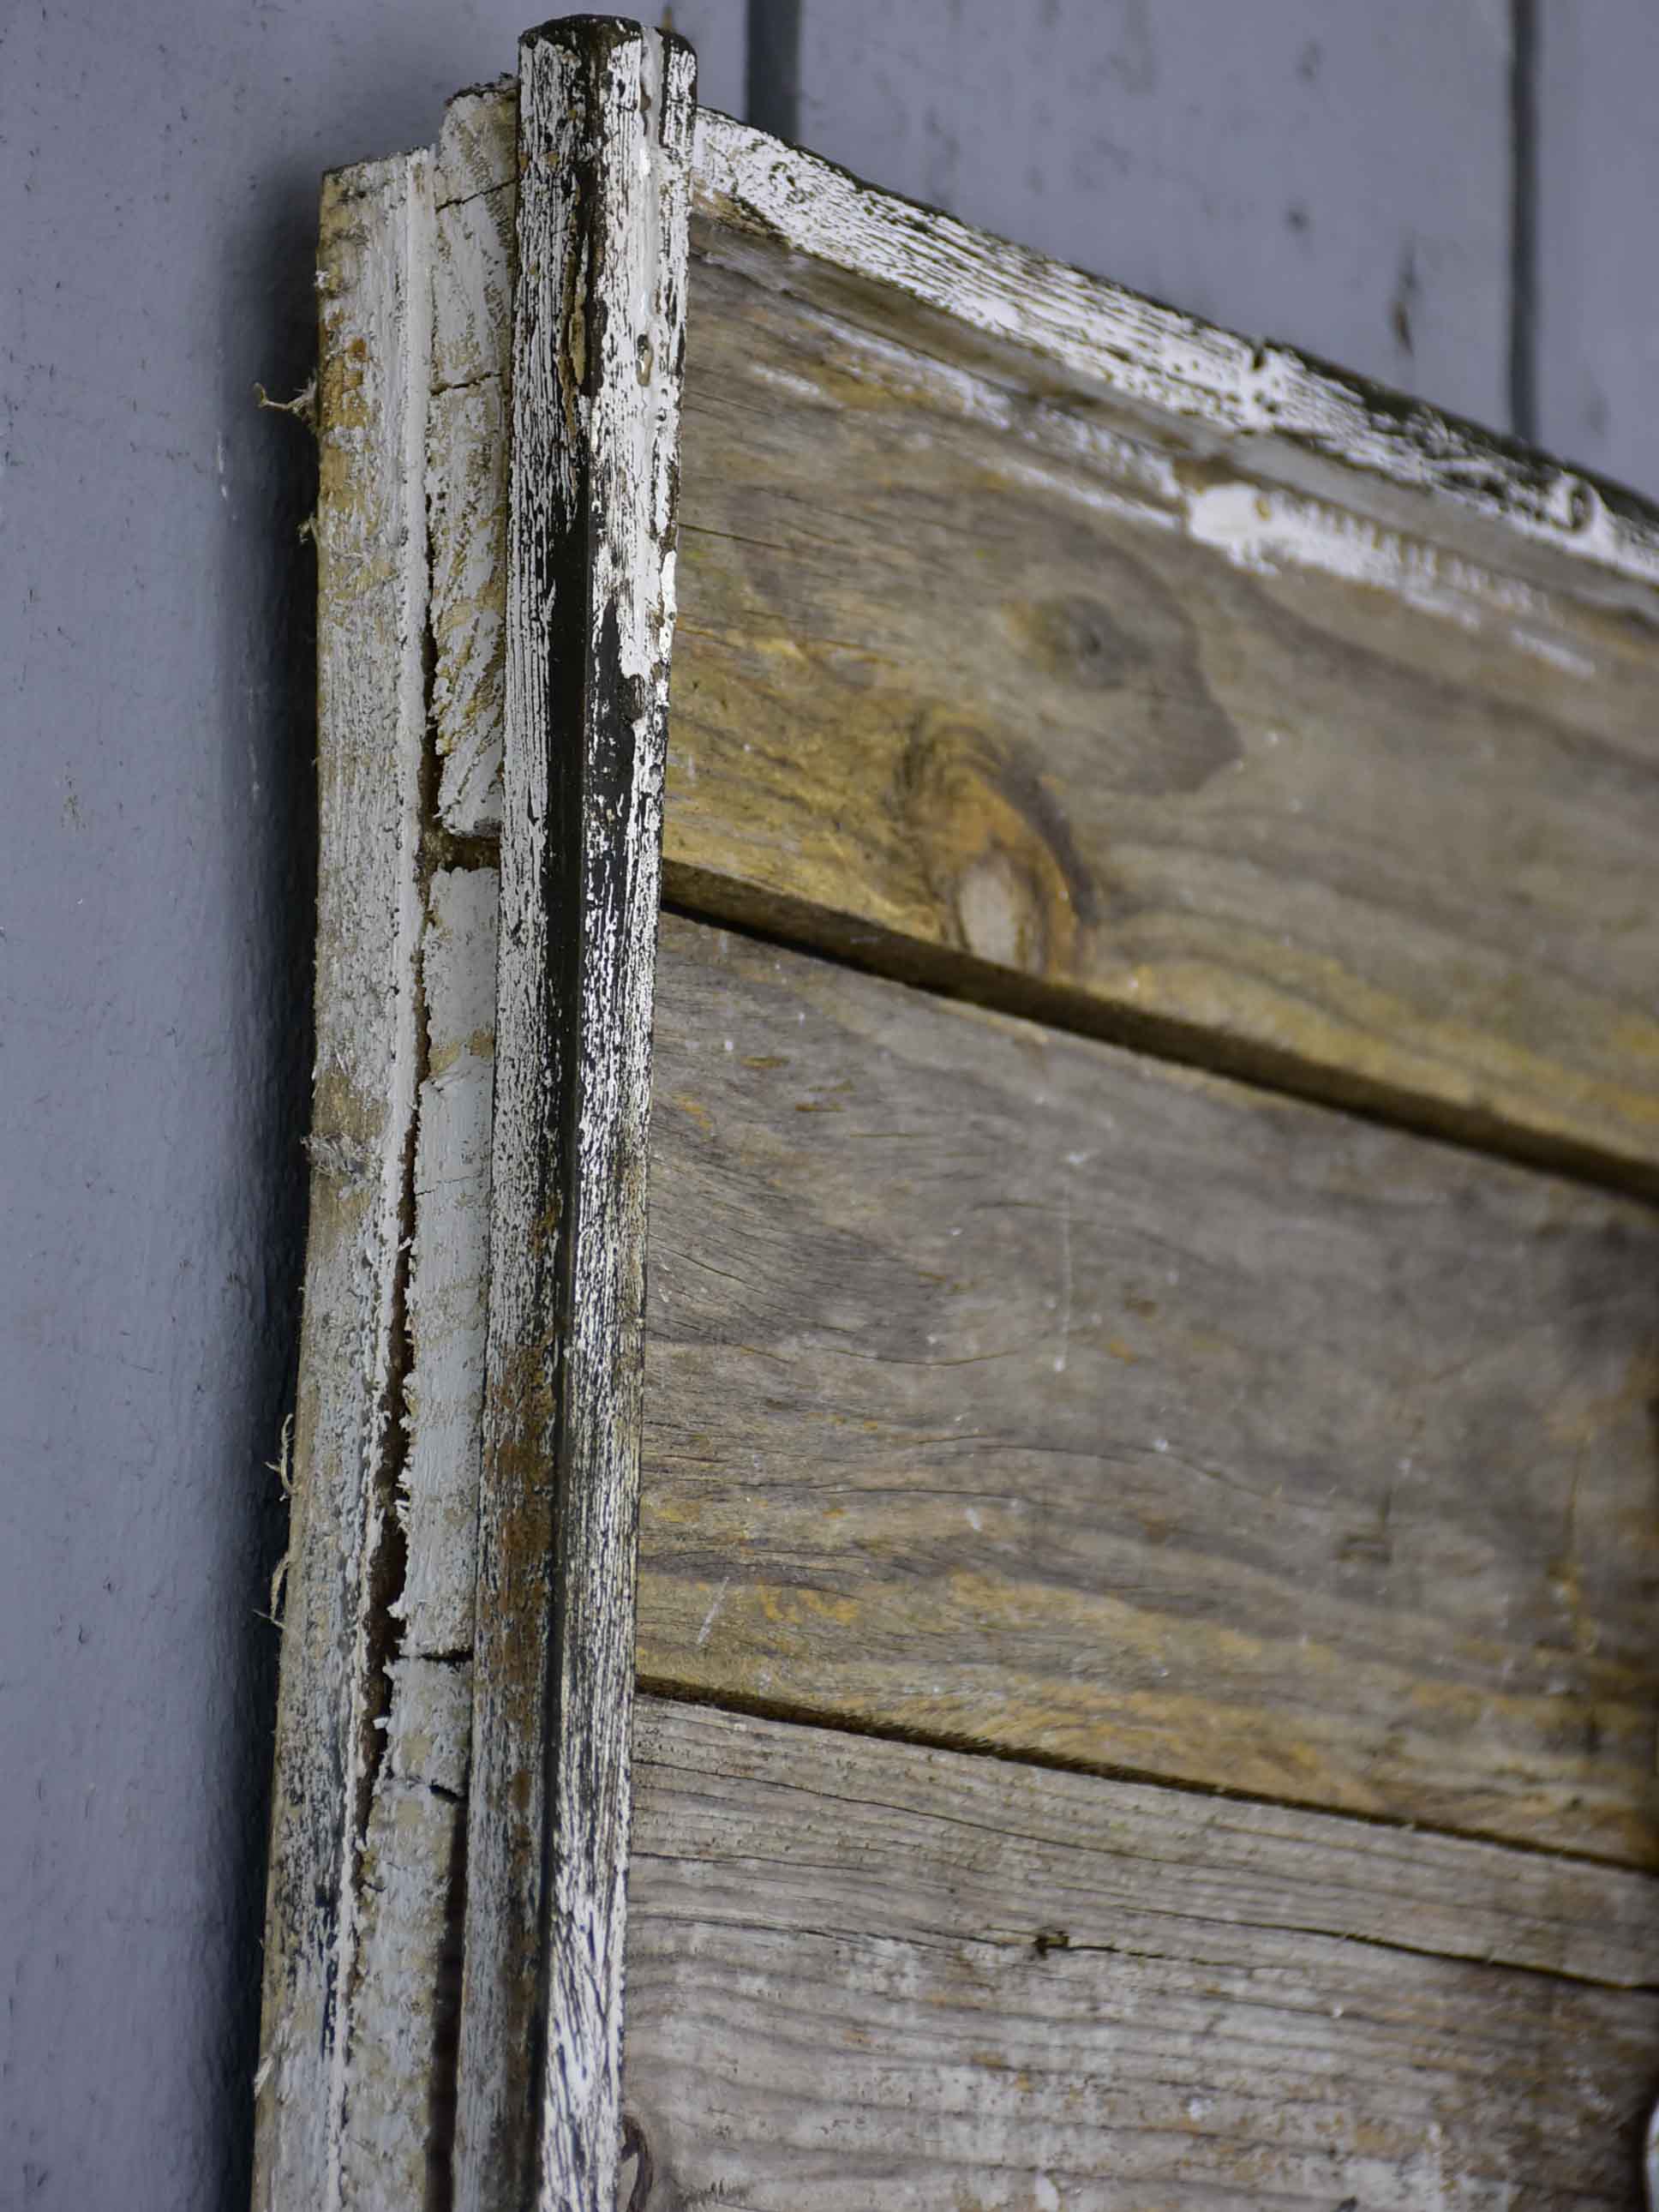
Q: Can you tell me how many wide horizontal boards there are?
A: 3